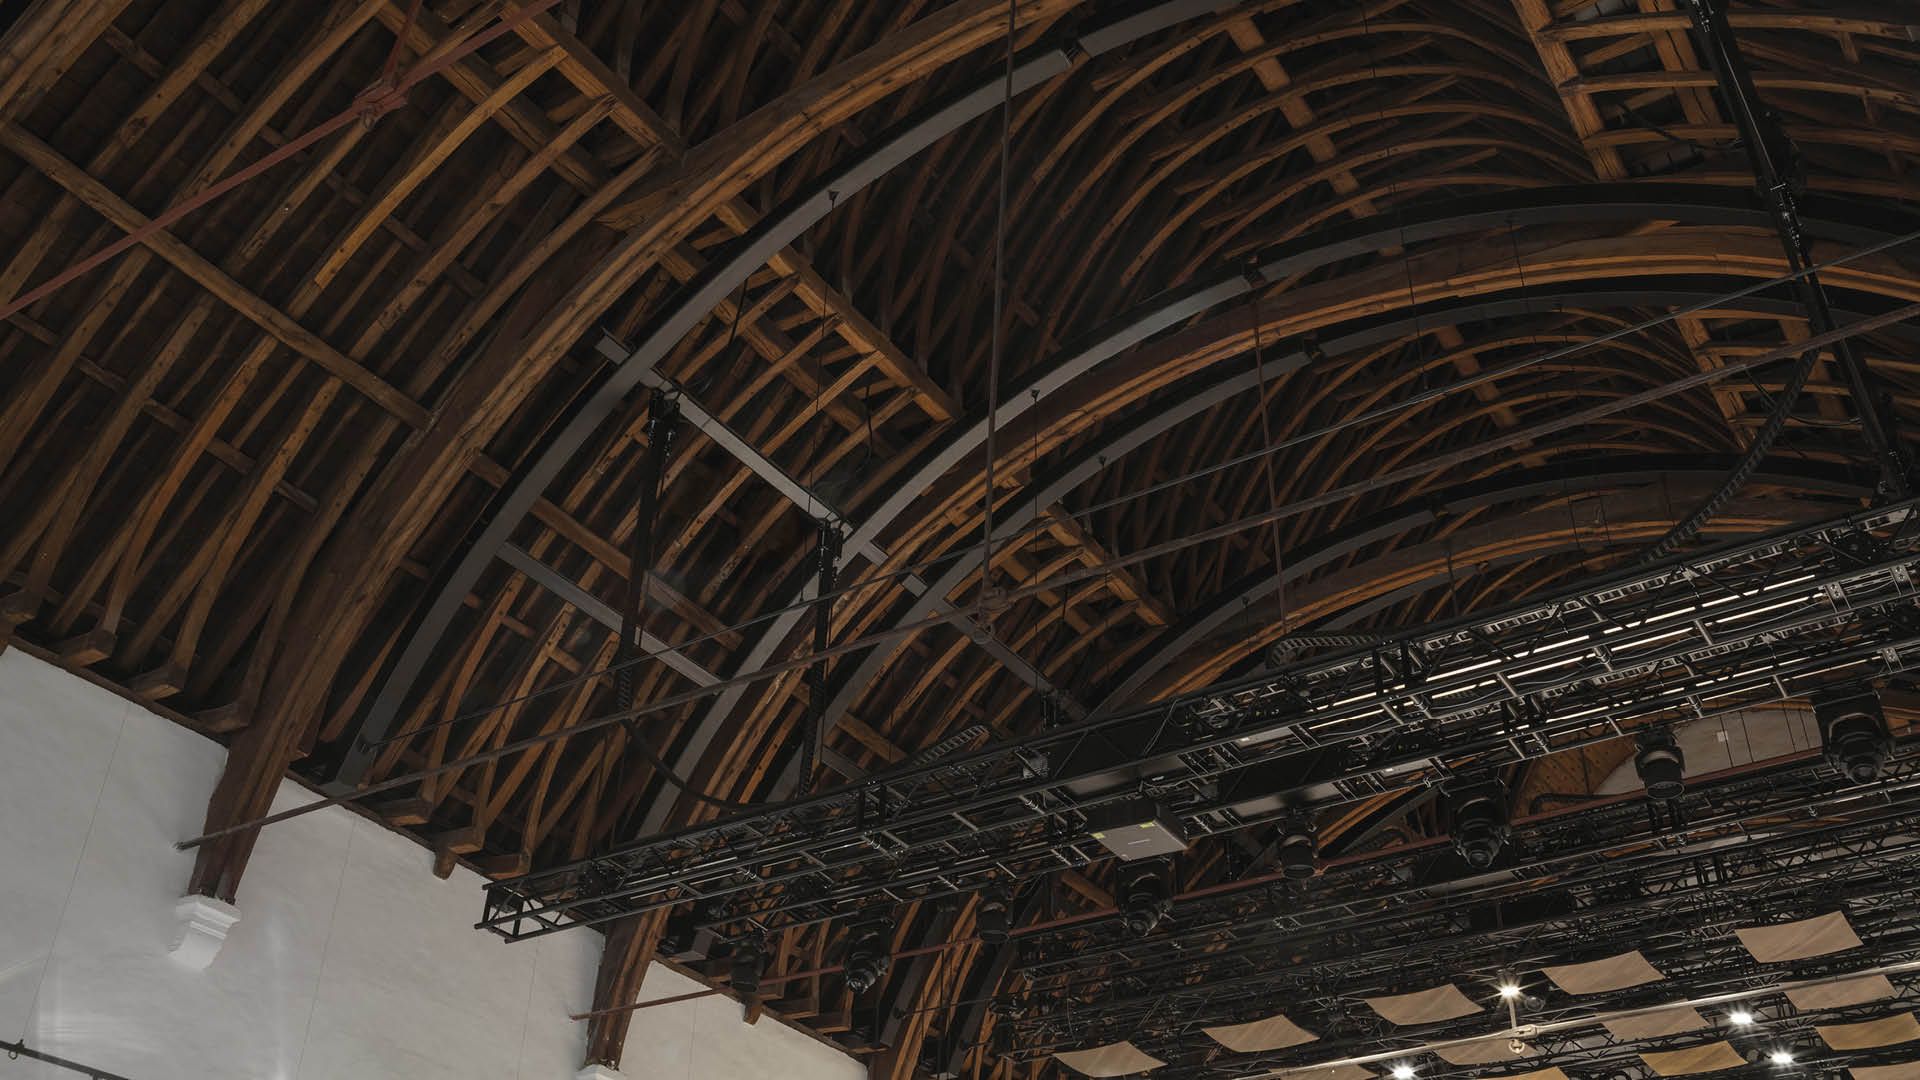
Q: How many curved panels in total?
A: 13